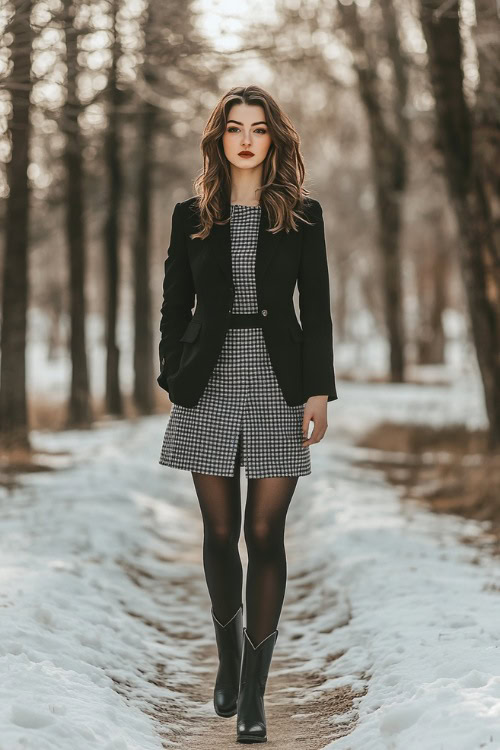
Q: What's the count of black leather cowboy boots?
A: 2